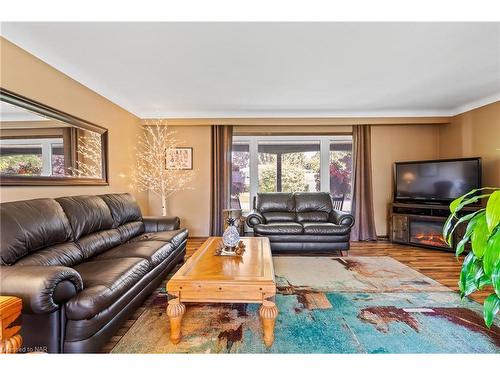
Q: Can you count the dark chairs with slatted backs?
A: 1